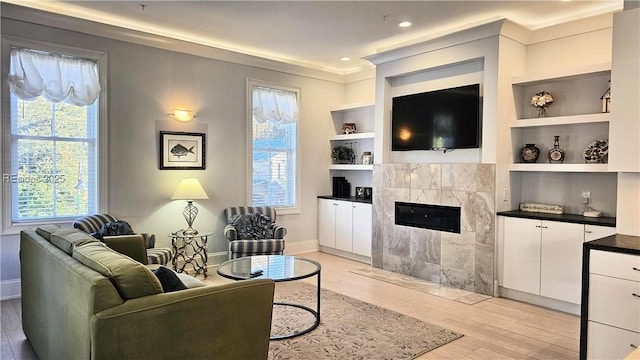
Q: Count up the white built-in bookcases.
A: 2